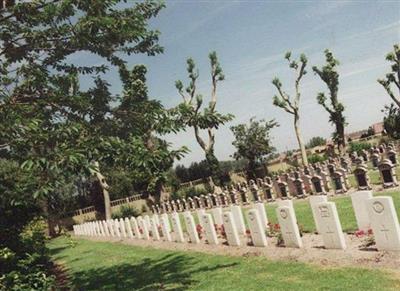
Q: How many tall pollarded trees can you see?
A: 4